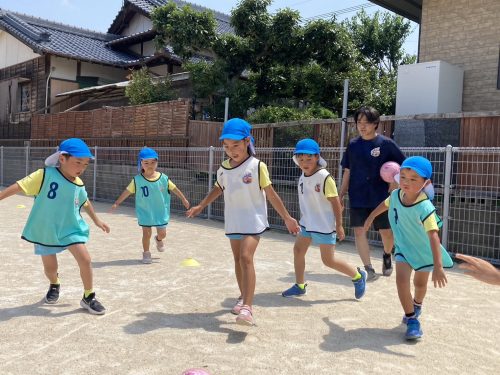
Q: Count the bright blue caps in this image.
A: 5